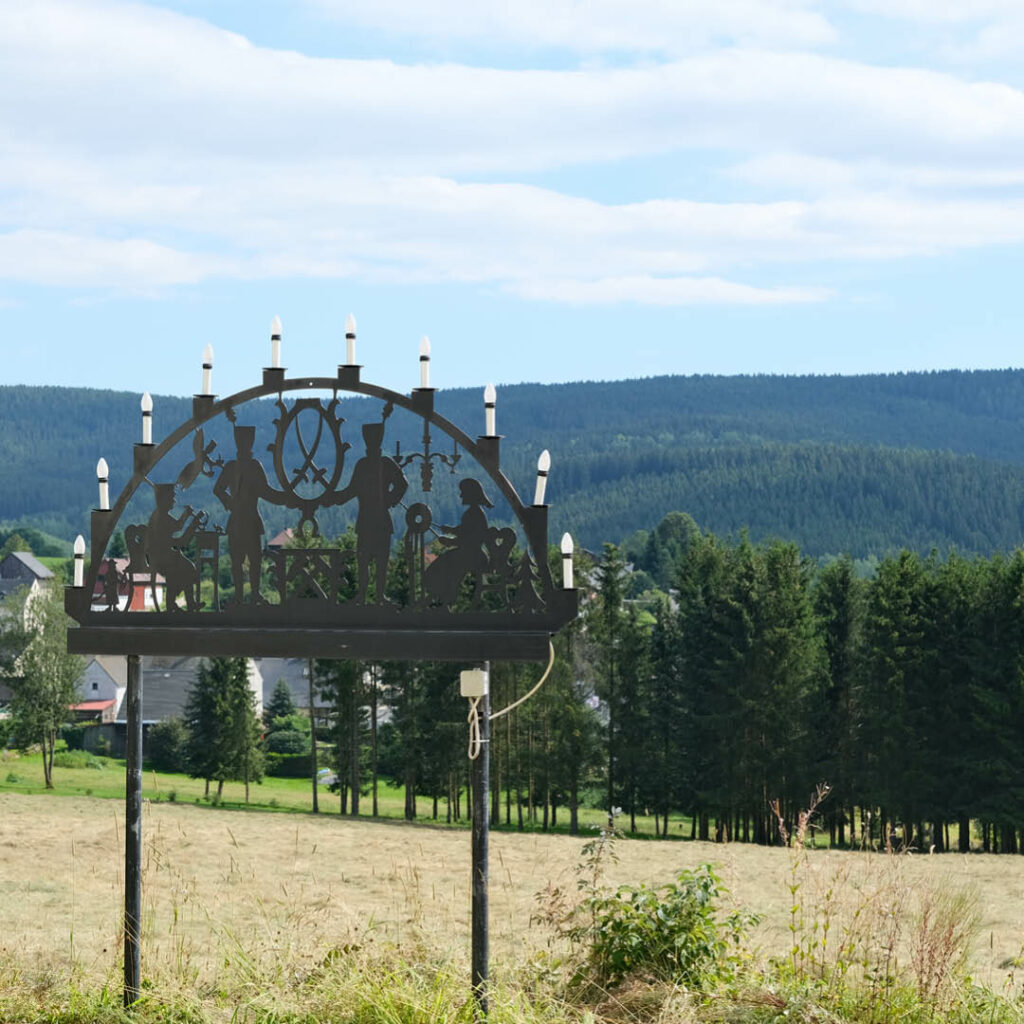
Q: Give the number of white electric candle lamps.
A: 10